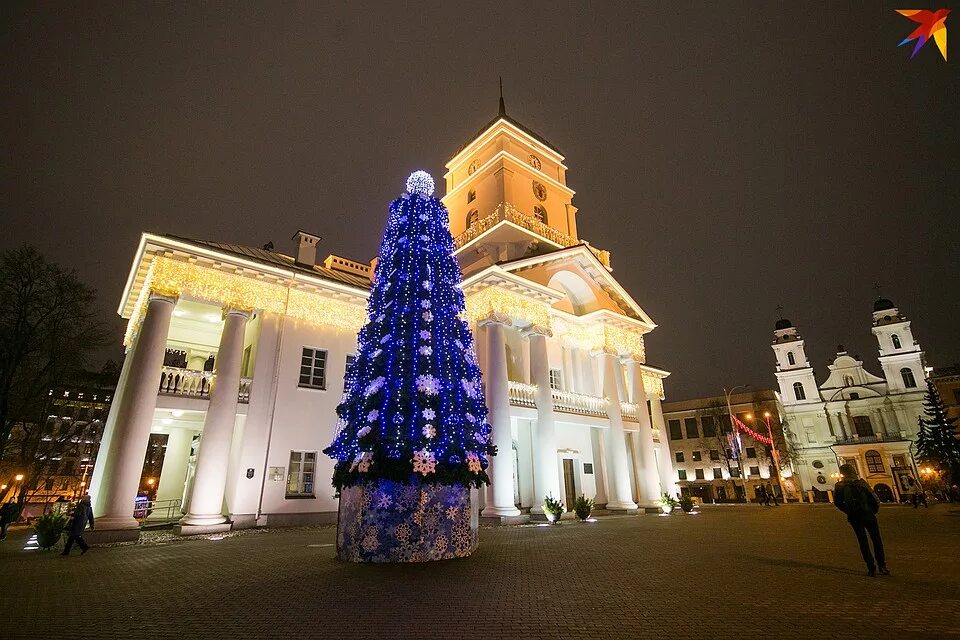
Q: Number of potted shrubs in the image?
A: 5